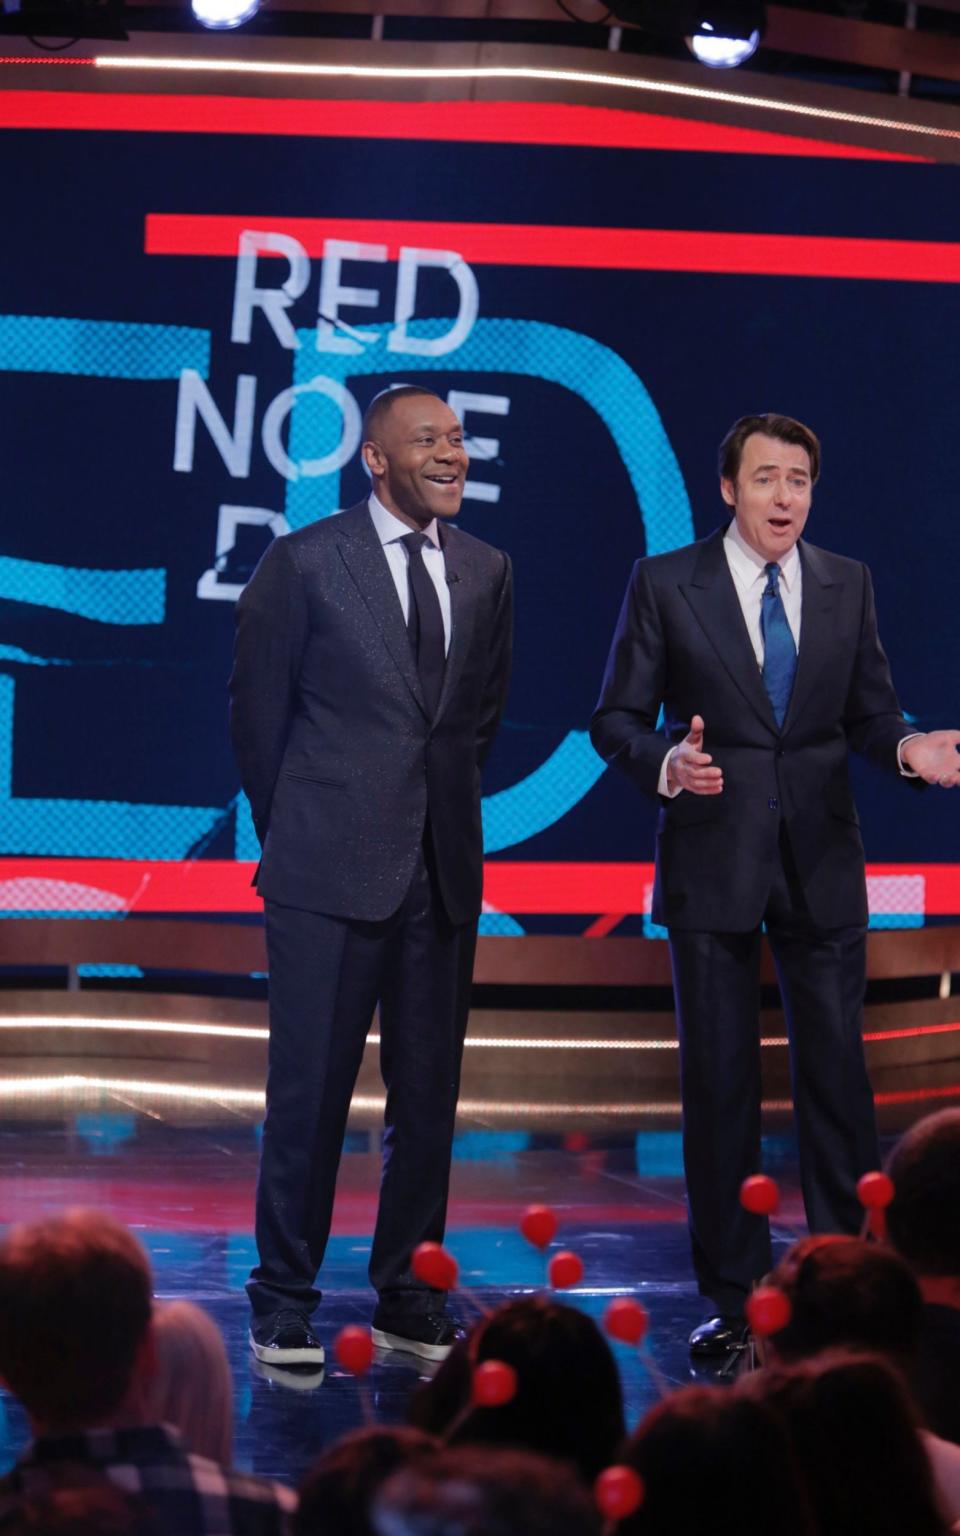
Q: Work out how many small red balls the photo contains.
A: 10